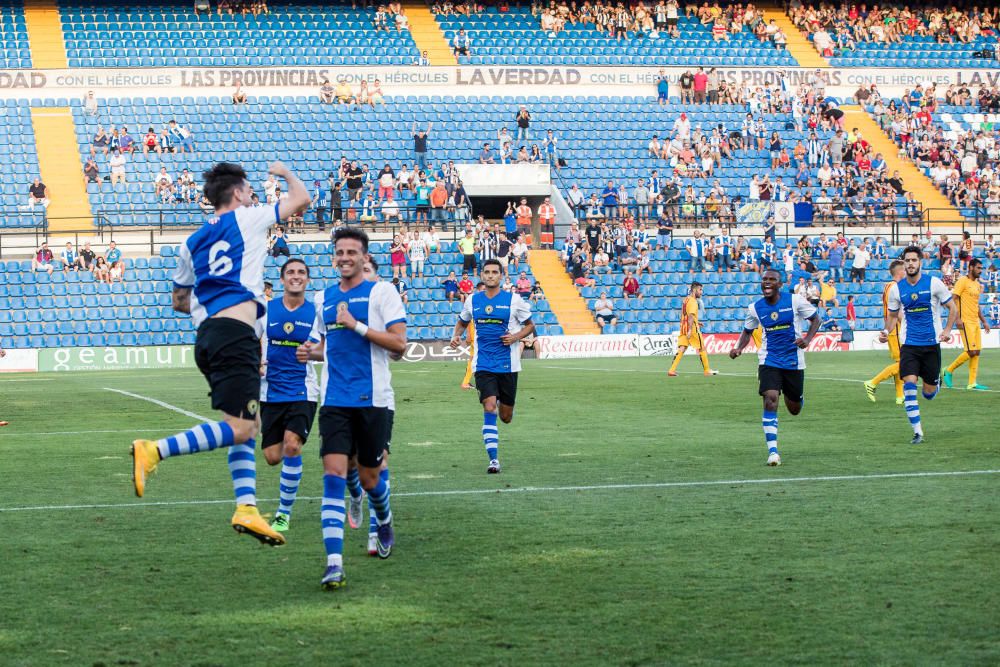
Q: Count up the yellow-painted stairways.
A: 6